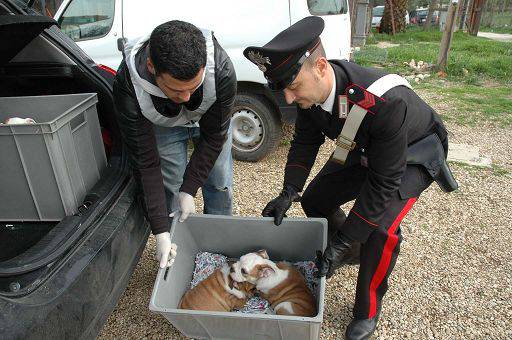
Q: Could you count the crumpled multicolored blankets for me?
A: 1